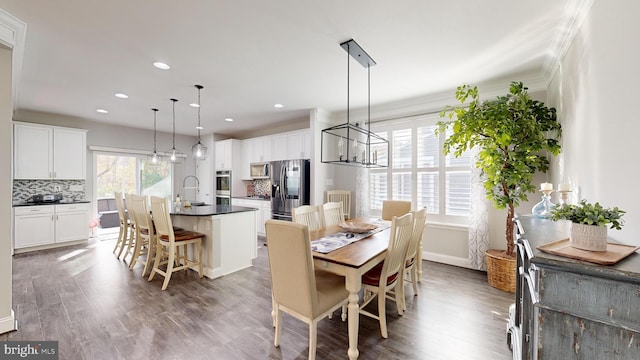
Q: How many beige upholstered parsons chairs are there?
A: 2